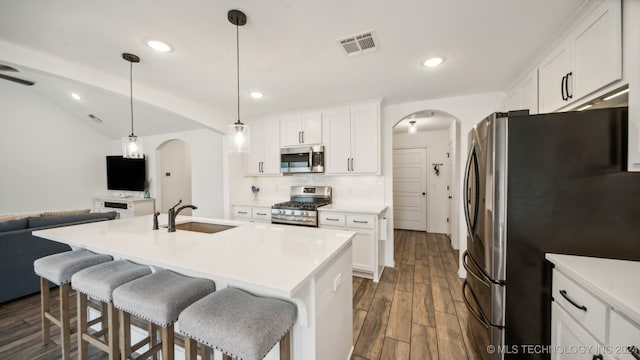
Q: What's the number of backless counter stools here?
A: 4